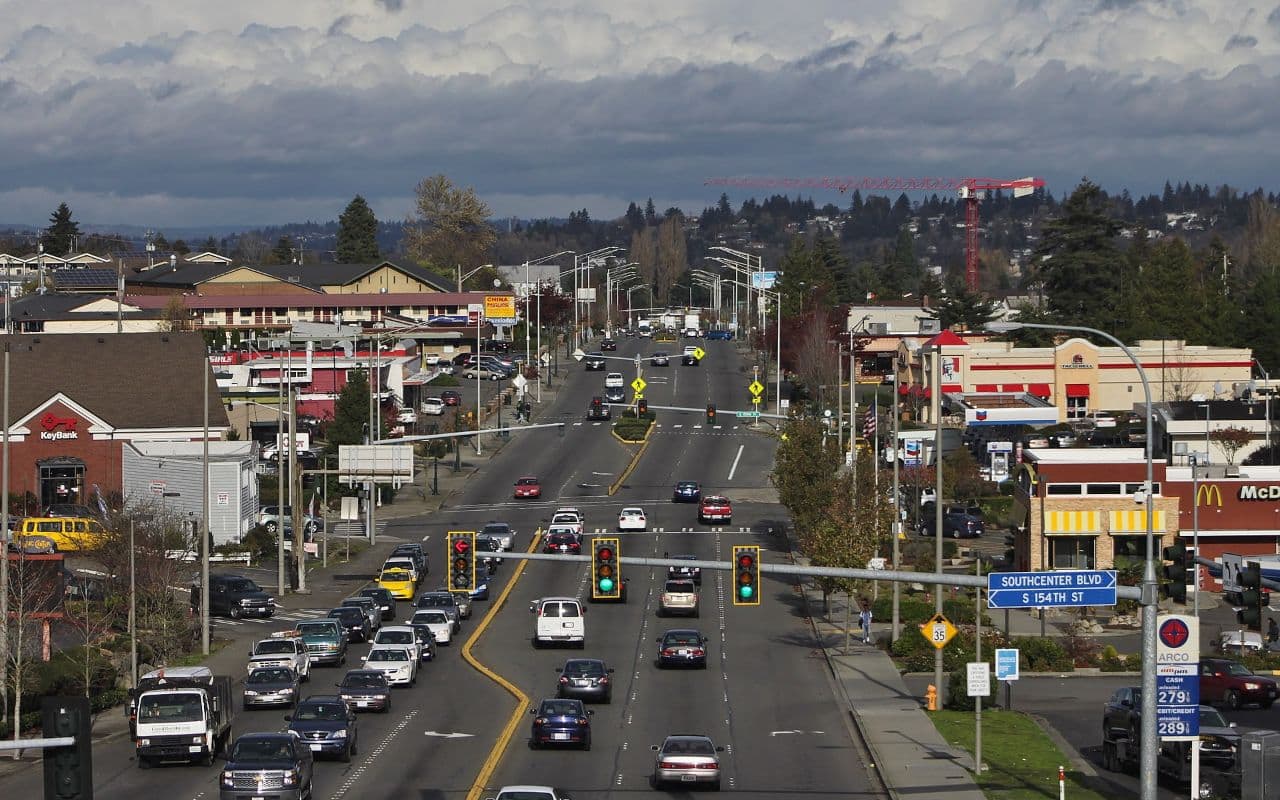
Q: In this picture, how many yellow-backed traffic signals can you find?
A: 3